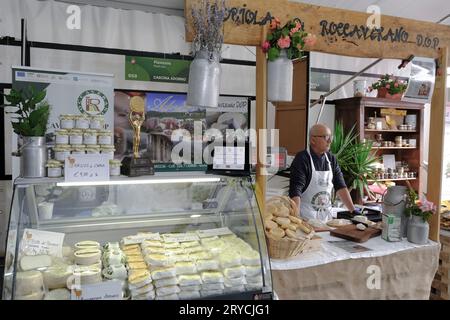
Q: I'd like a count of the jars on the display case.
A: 13